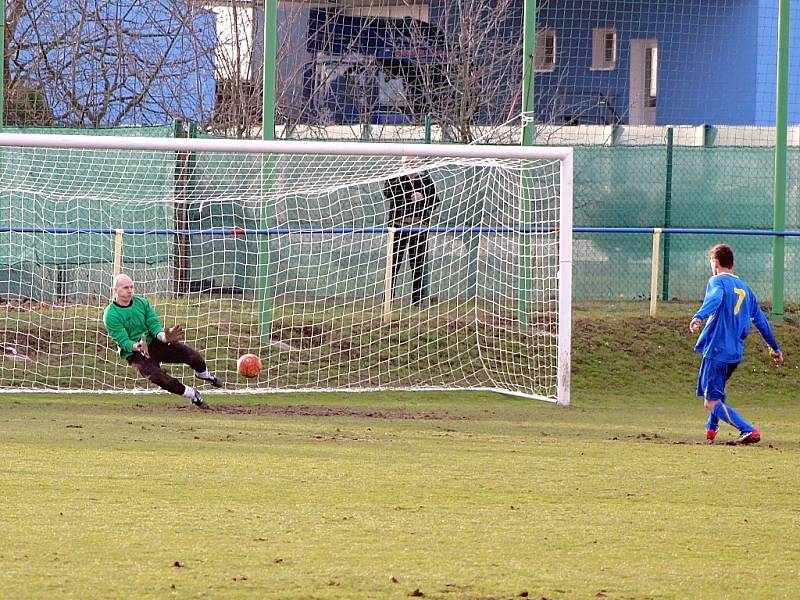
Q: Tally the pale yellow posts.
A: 3